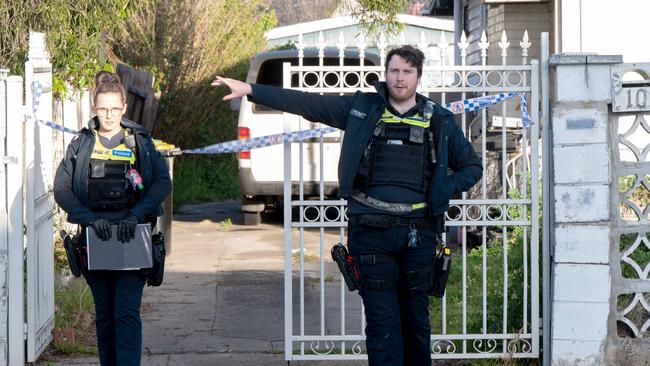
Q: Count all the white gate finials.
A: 12